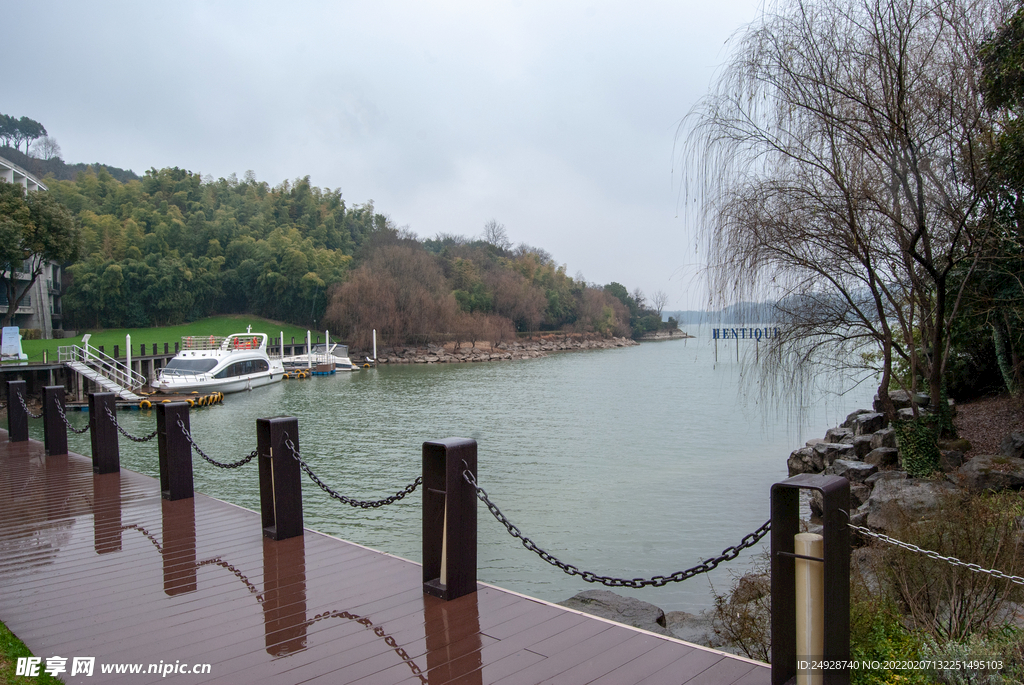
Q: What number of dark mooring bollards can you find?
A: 7